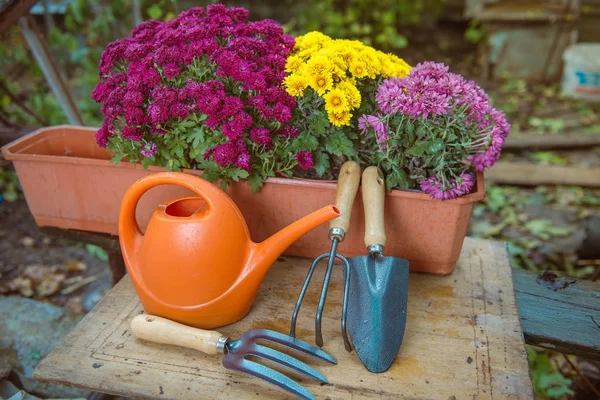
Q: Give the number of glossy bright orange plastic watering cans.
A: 1